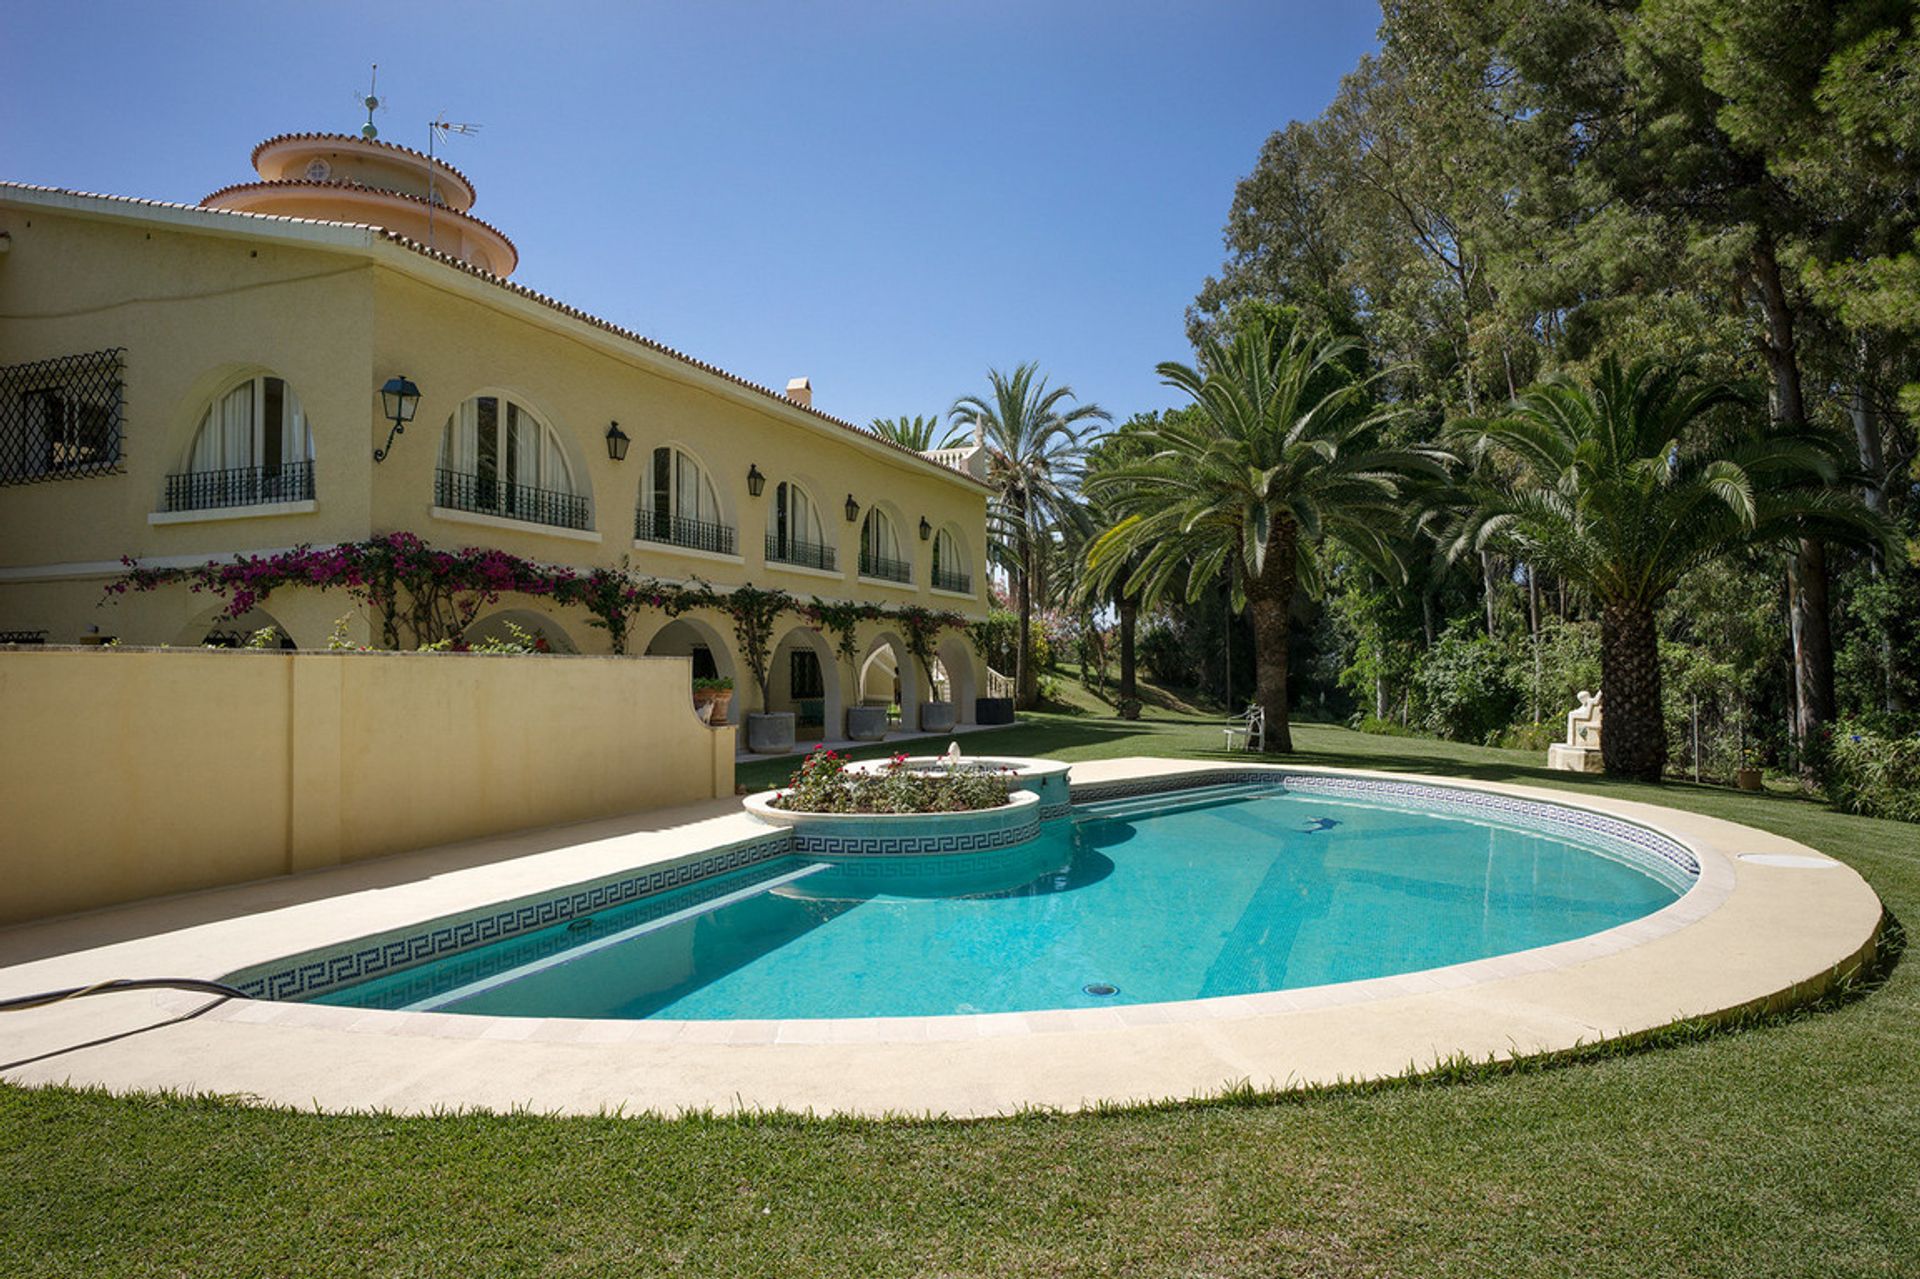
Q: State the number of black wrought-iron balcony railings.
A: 6